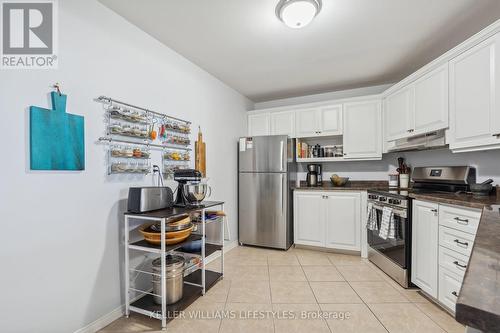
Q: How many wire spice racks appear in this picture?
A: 4